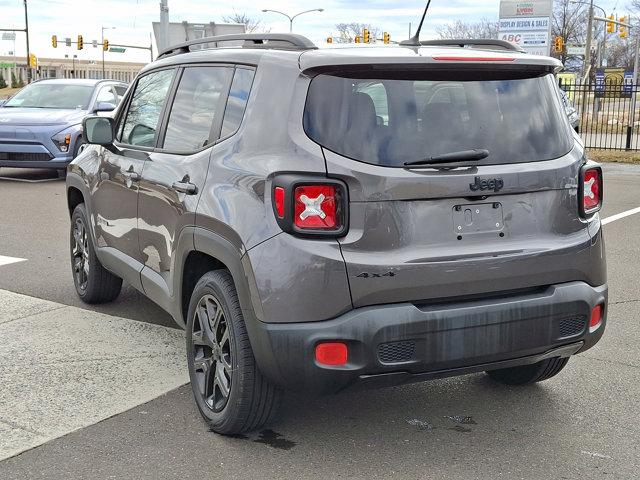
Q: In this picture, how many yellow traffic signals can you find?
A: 11